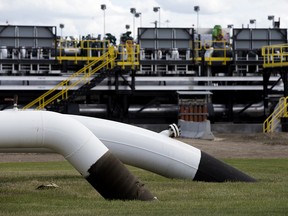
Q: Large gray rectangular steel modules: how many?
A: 3